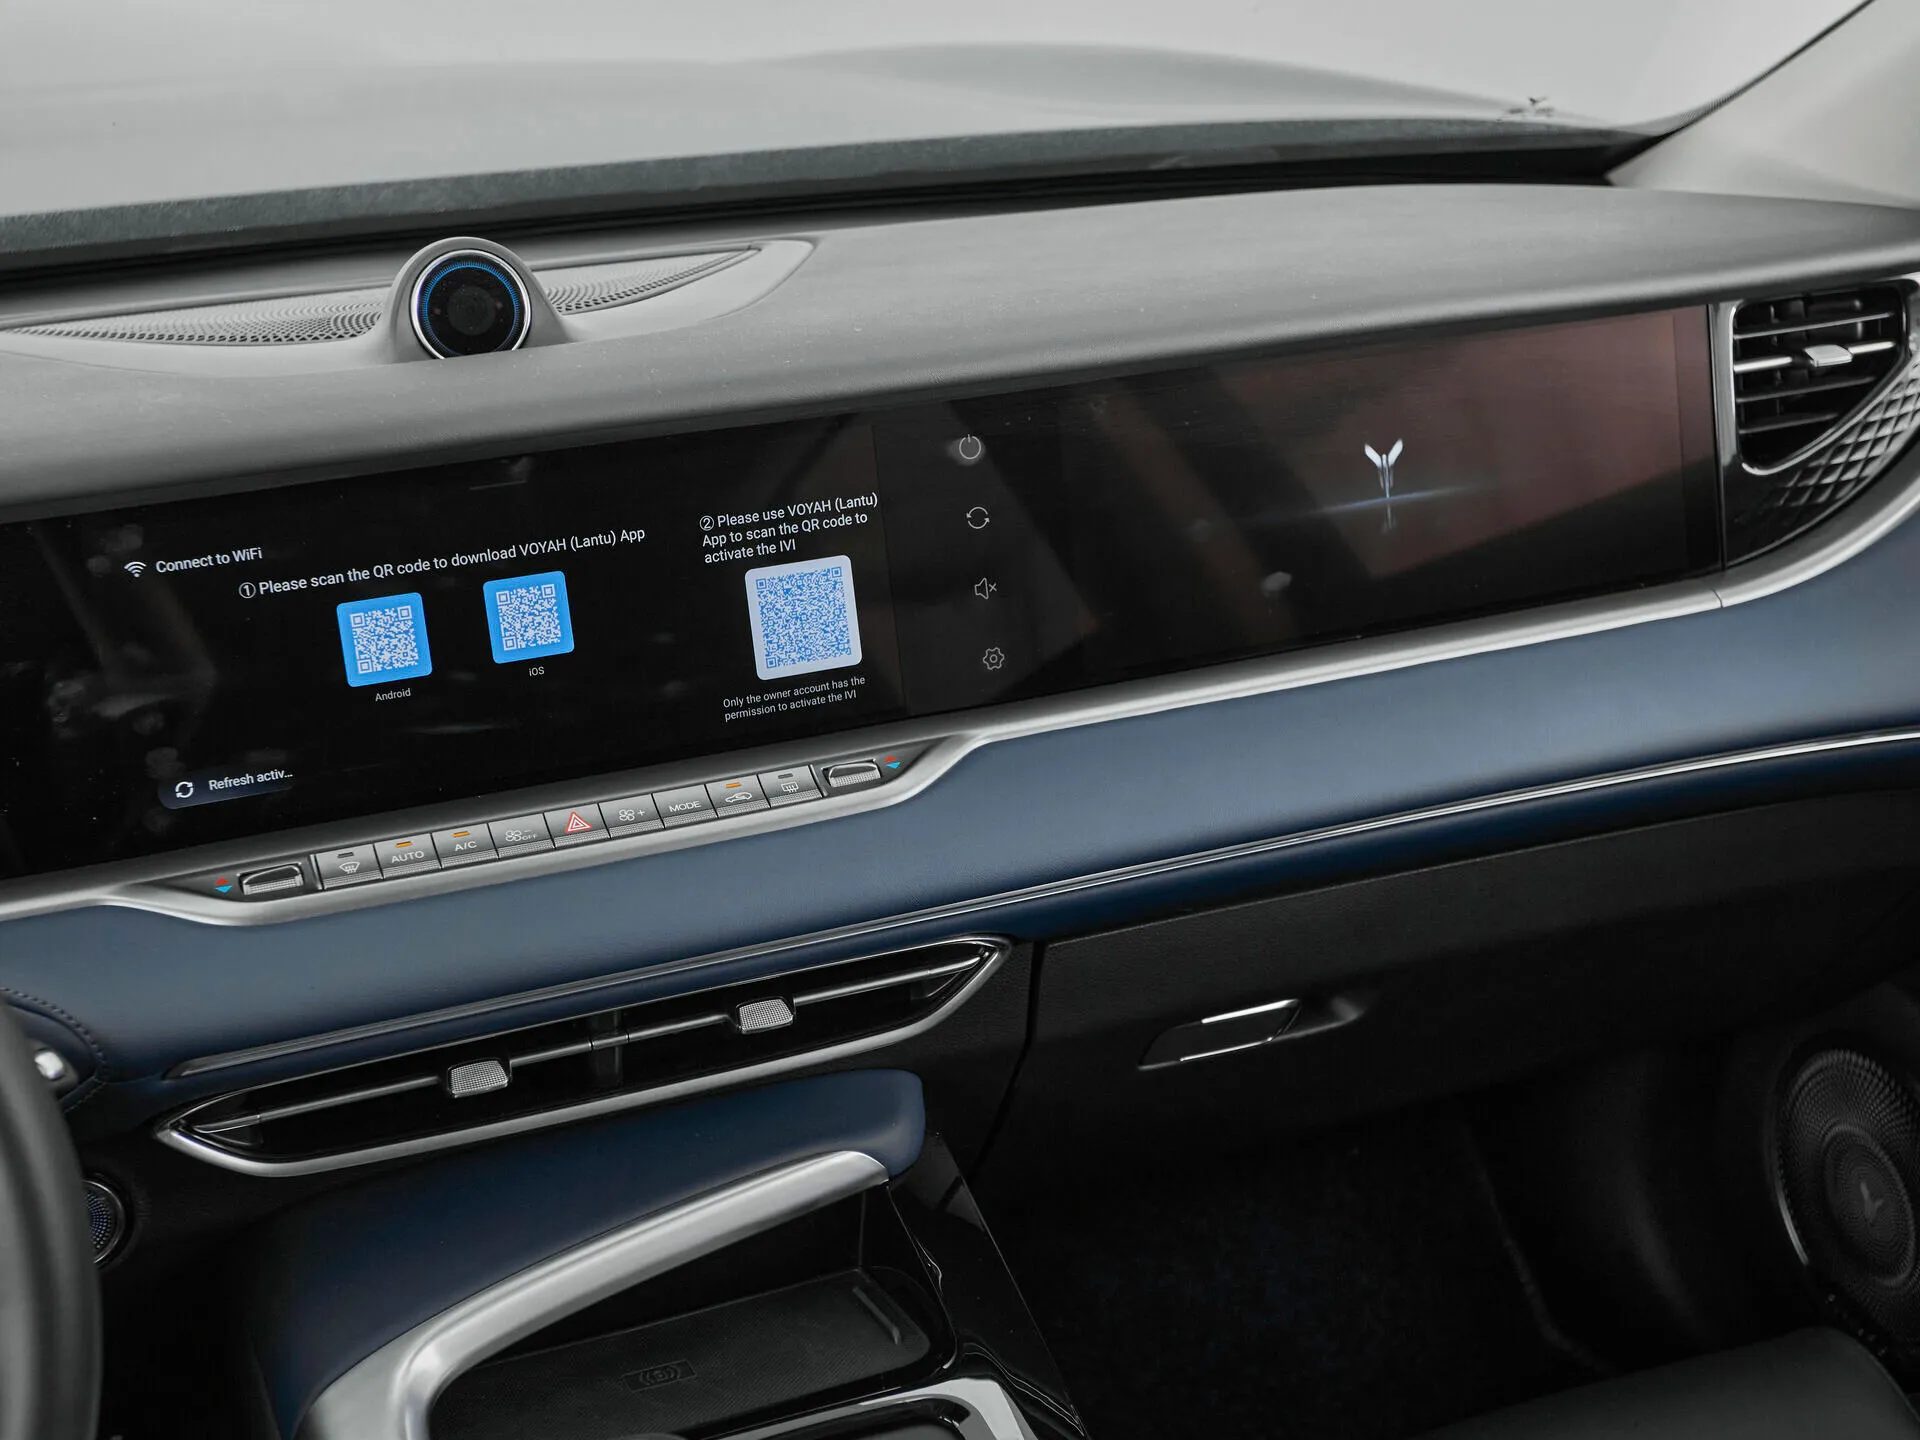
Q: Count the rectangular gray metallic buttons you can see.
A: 9